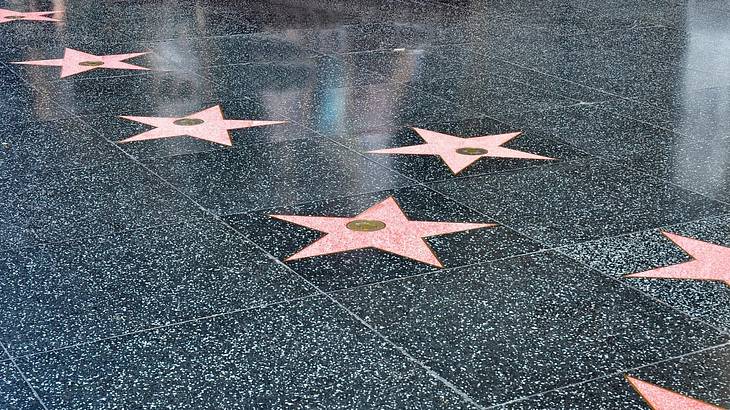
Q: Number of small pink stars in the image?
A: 7